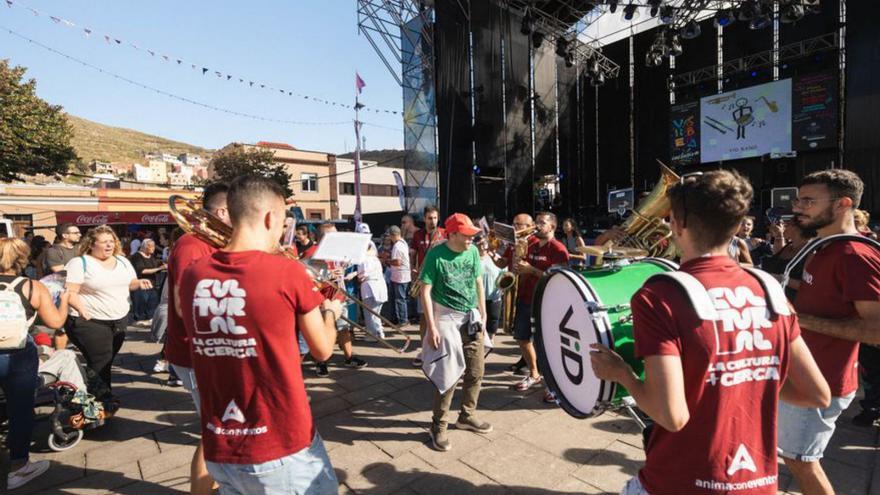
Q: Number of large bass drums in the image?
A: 1